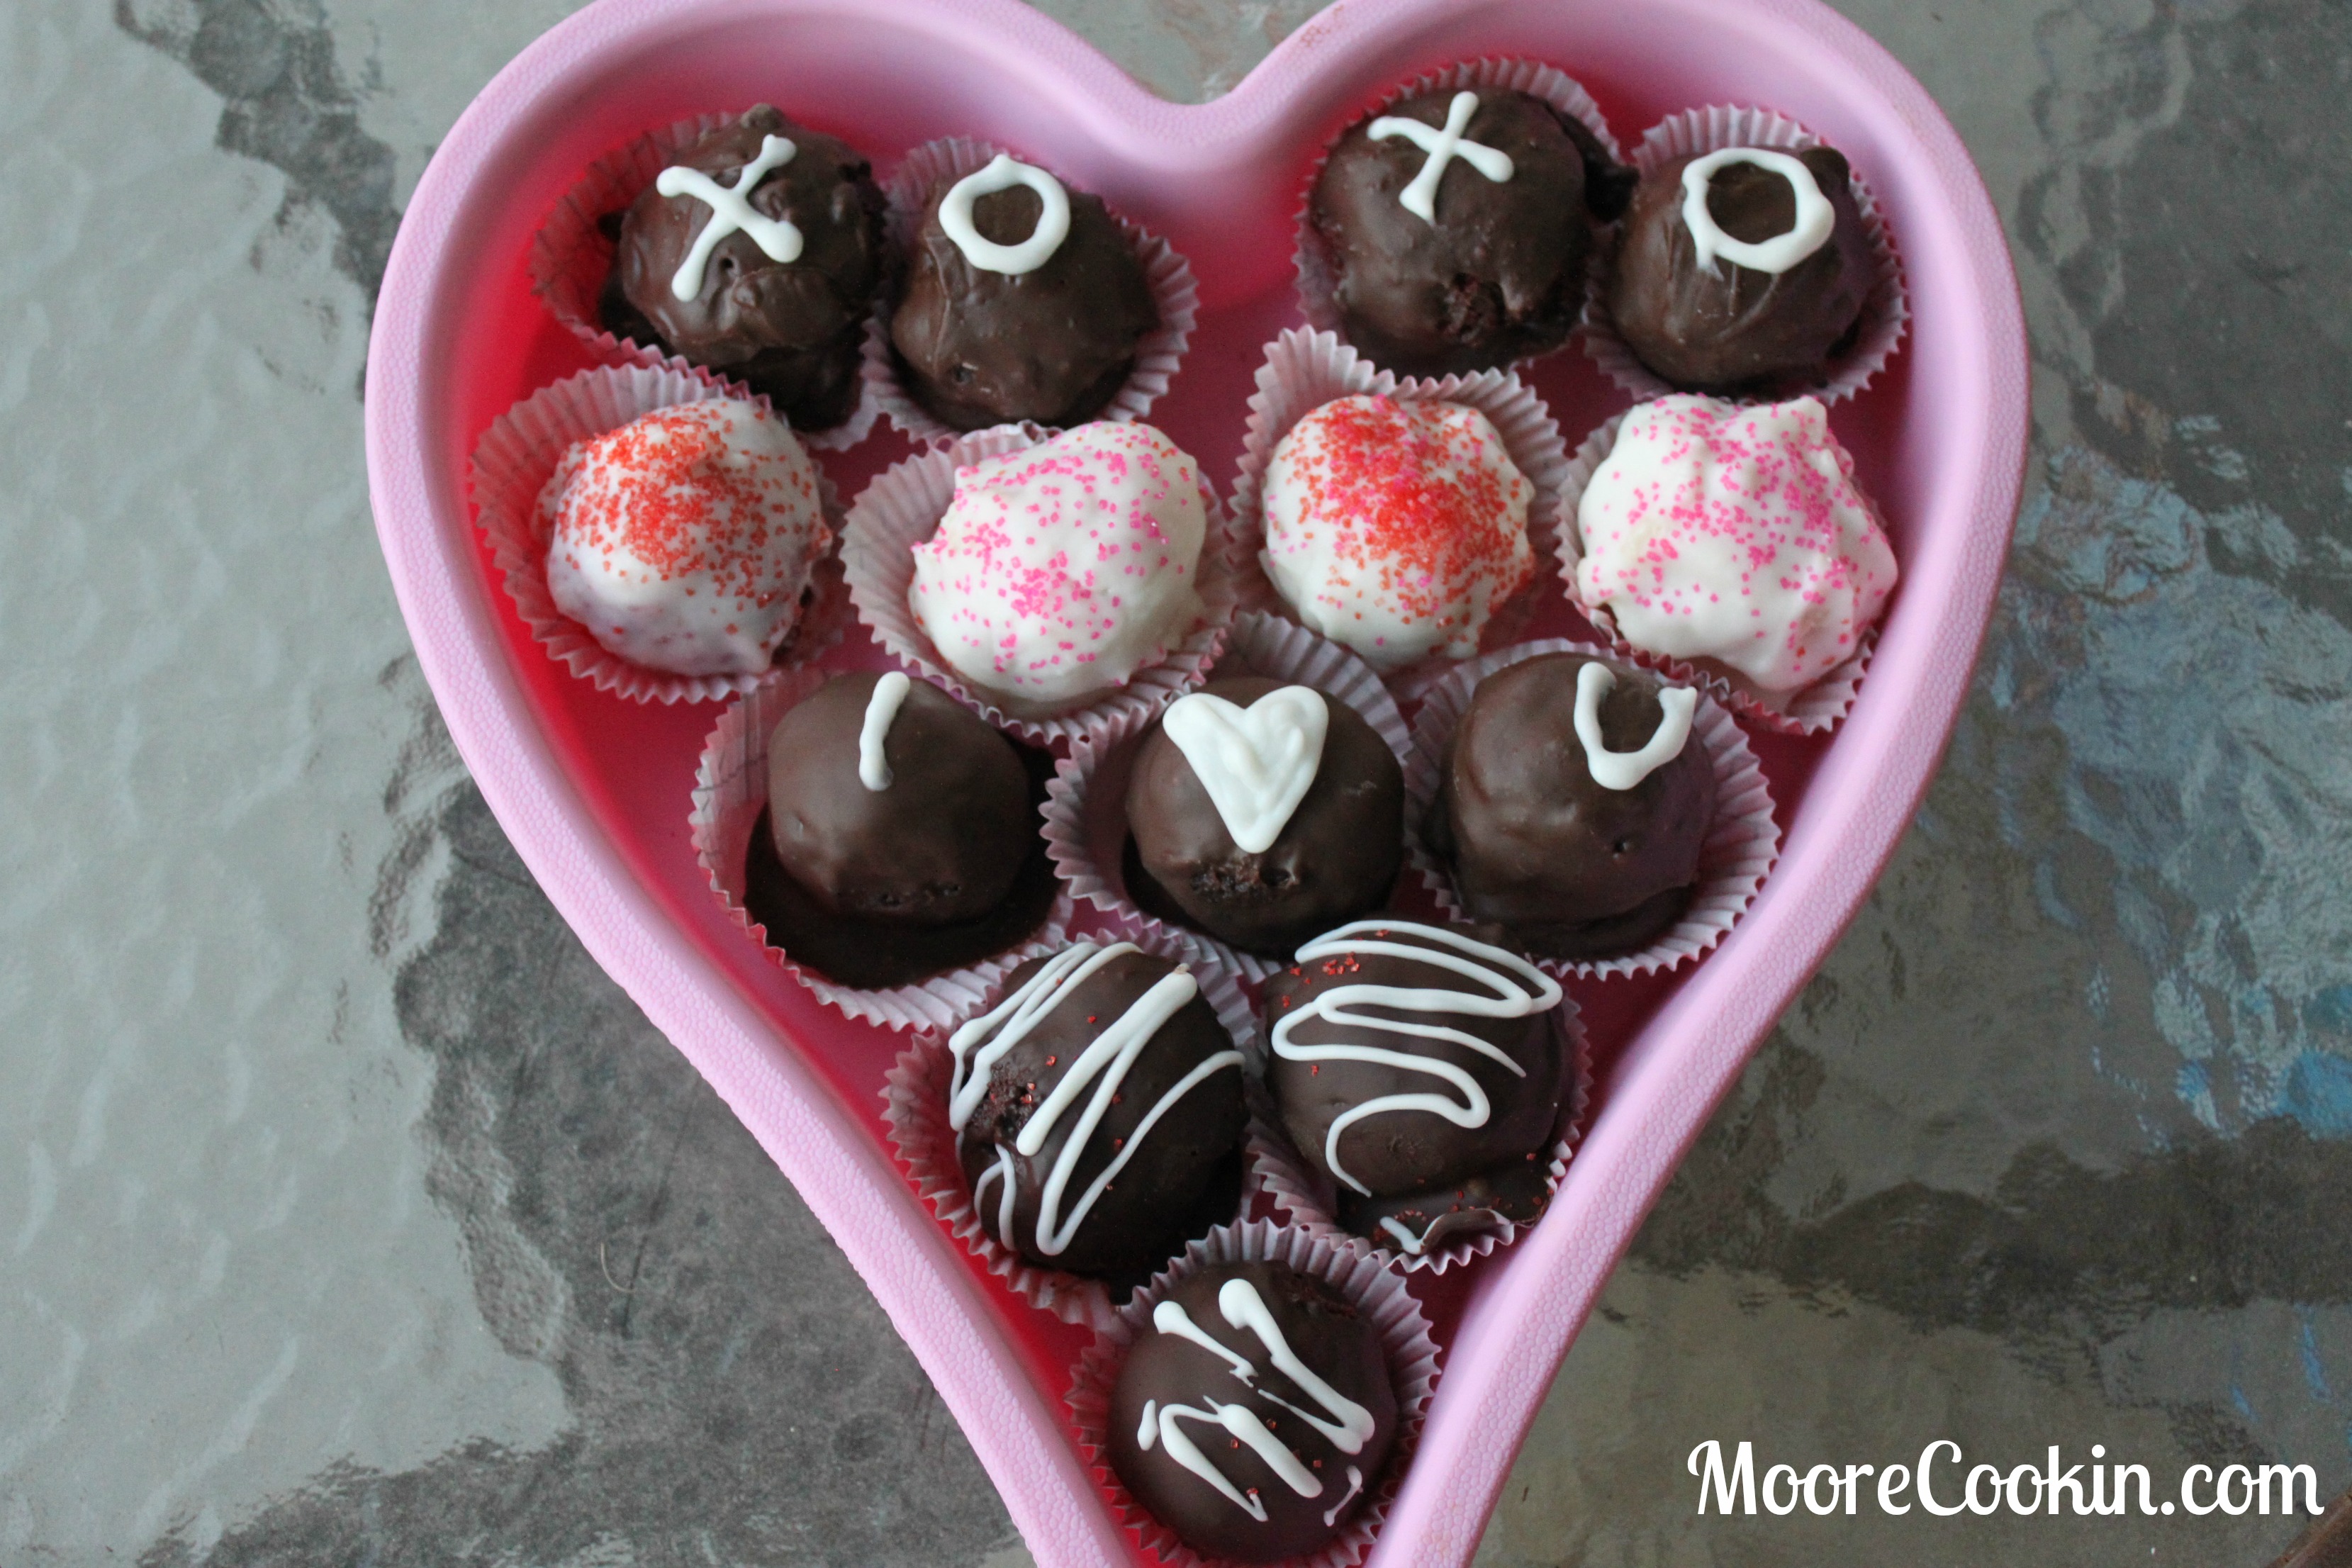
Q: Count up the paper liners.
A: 14